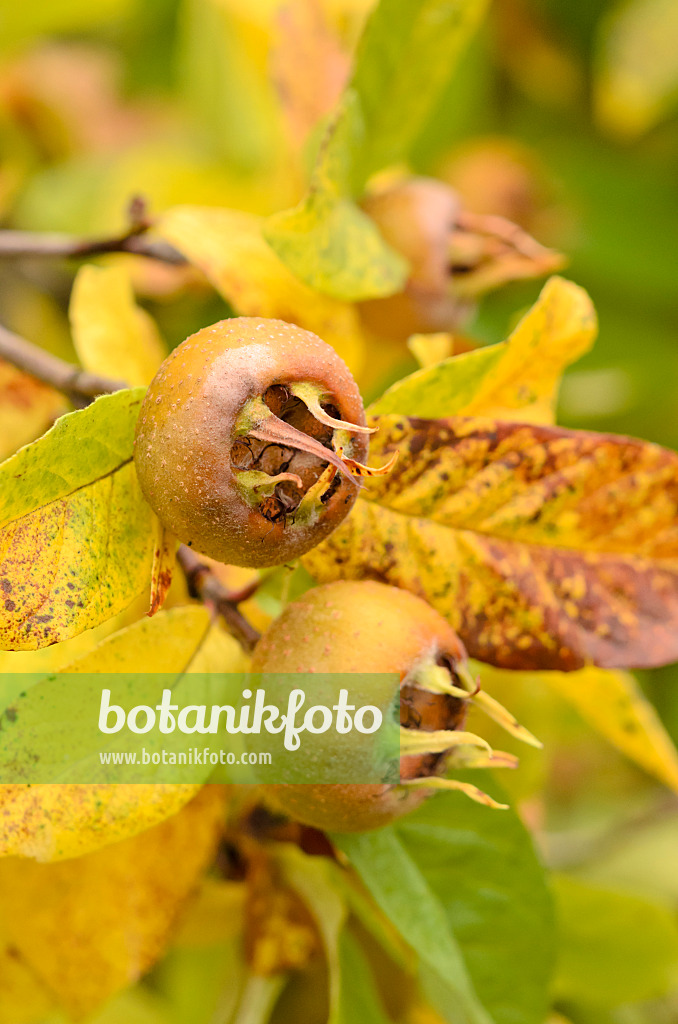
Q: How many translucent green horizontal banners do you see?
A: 1